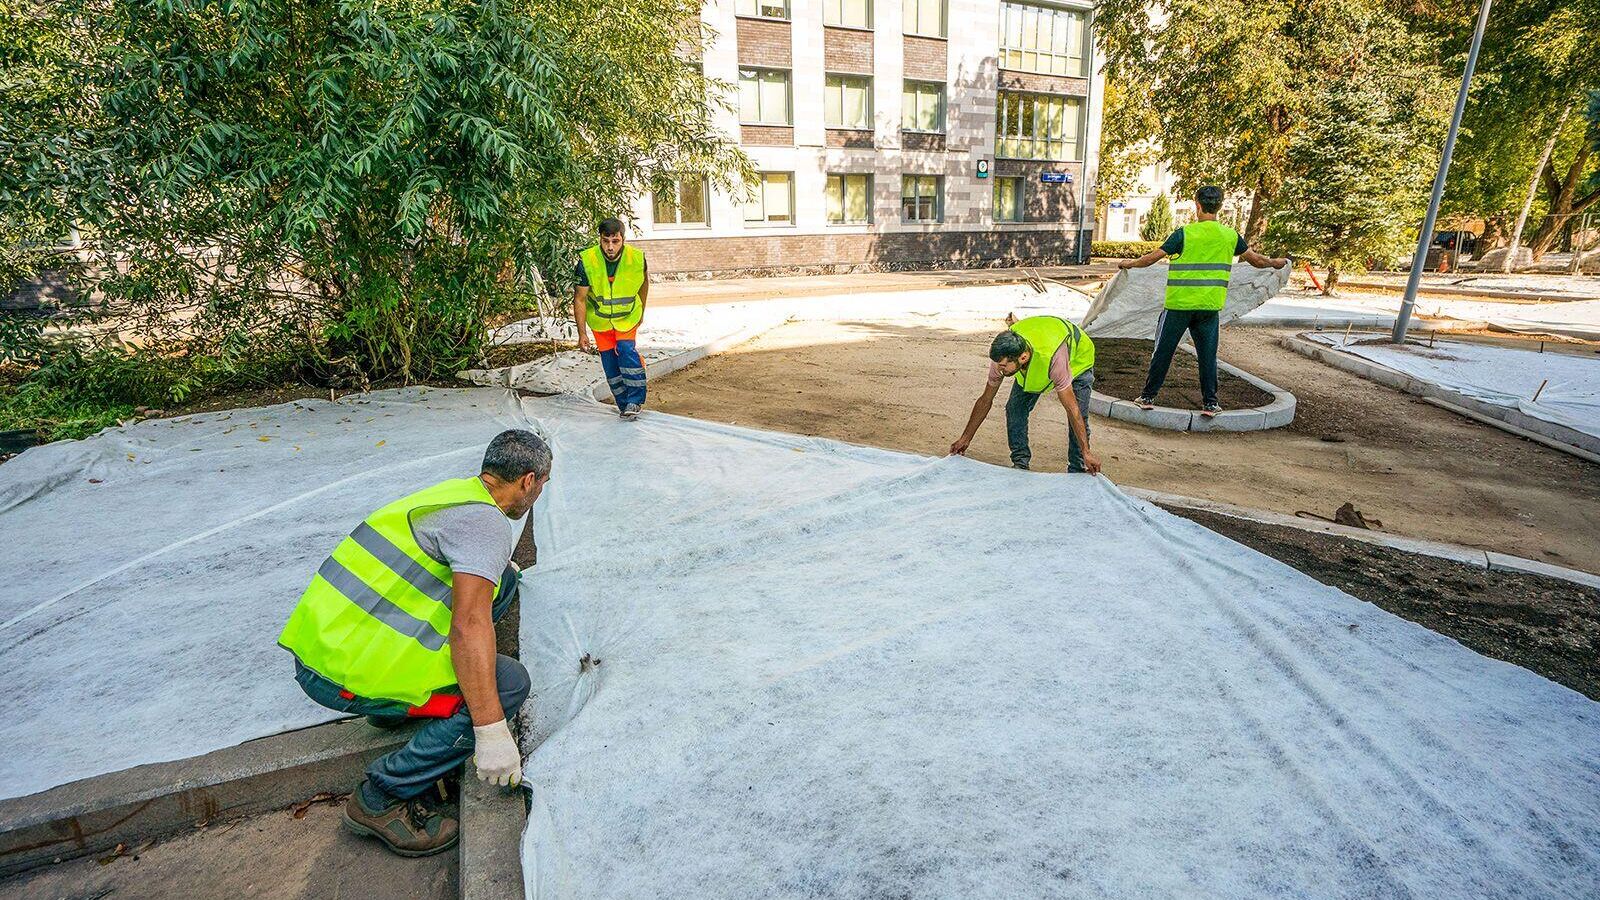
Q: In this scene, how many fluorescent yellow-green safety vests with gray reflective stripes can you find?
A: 4